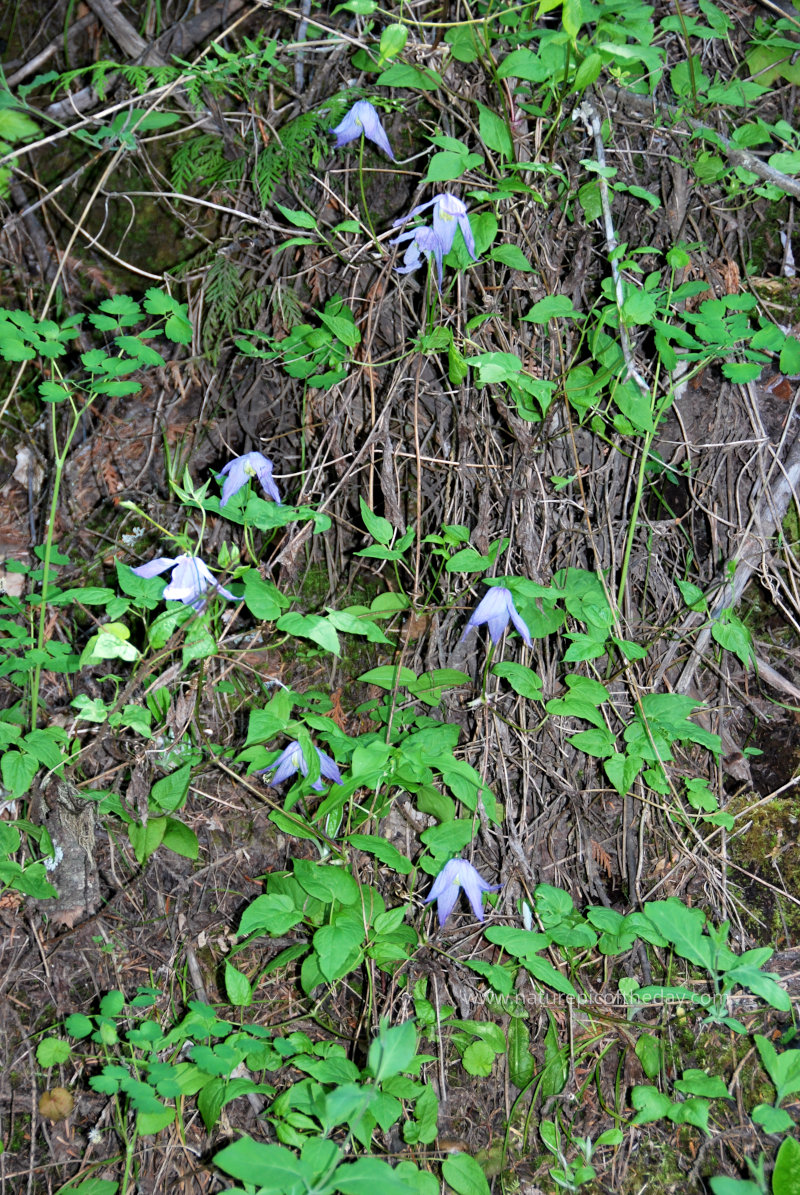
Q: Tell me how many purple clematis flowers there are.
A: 8